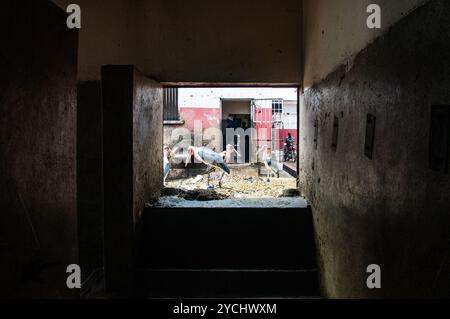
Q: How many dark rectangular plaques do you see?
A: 4